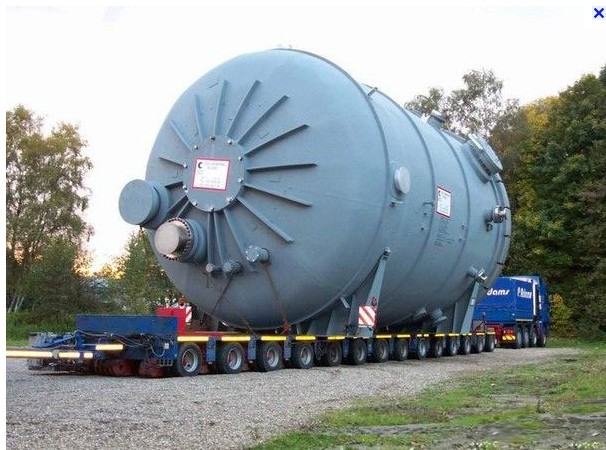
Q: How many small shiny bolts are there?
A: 10